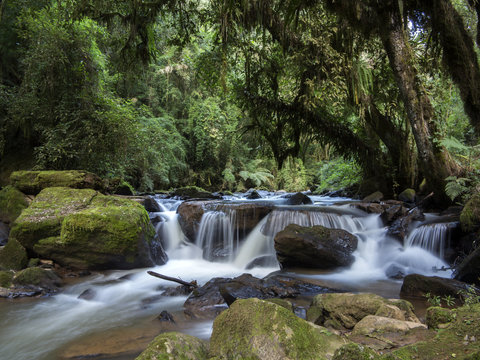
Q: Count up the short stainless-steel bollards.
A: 0